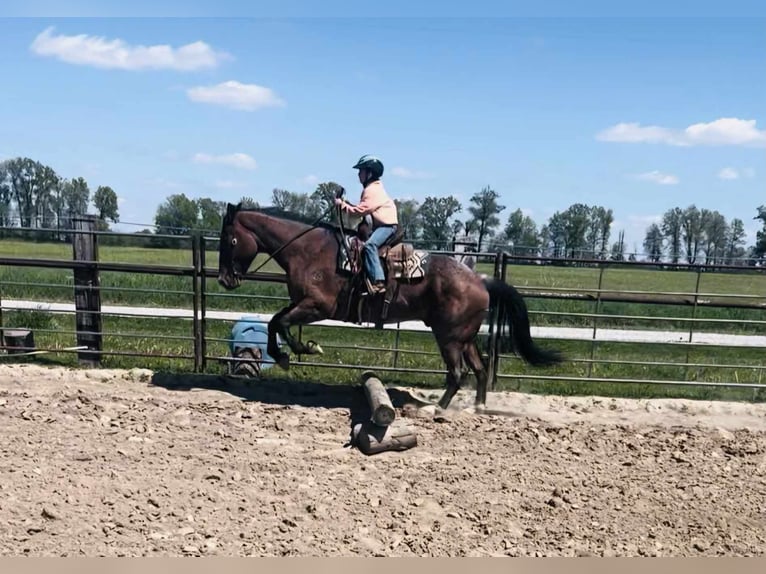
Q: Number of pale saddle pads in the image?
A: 1